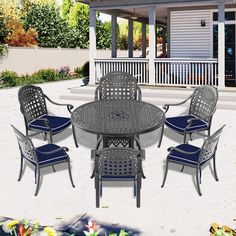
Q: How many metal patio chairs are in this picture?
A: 6